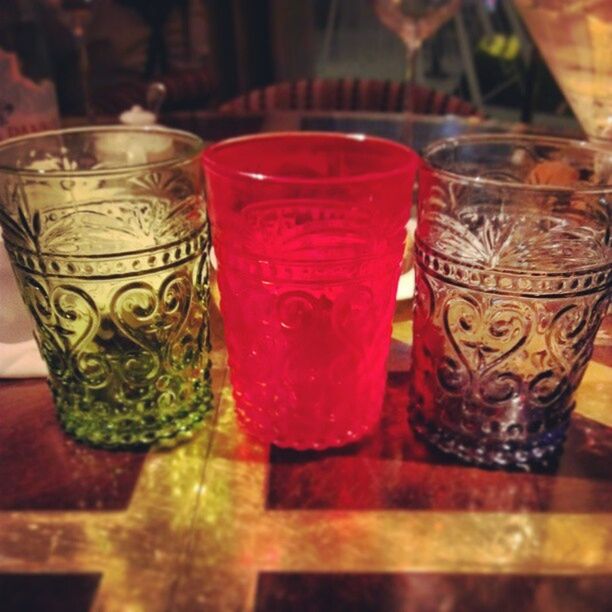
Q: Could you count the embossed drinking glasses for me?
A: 3